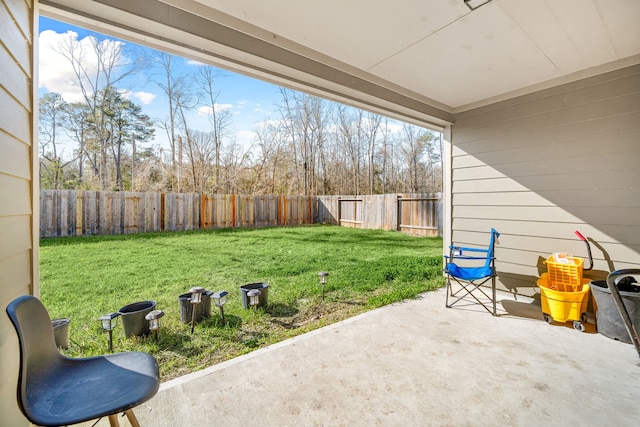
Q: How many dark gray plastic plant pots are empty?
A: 4